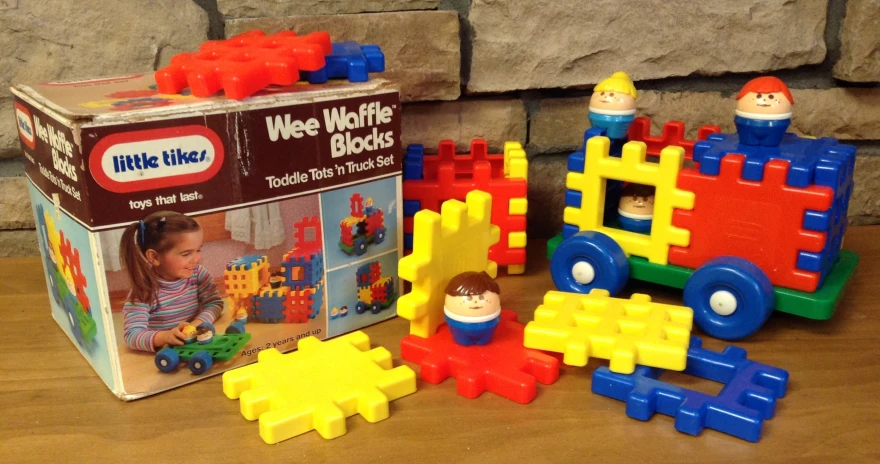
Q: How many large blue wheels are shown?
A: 2